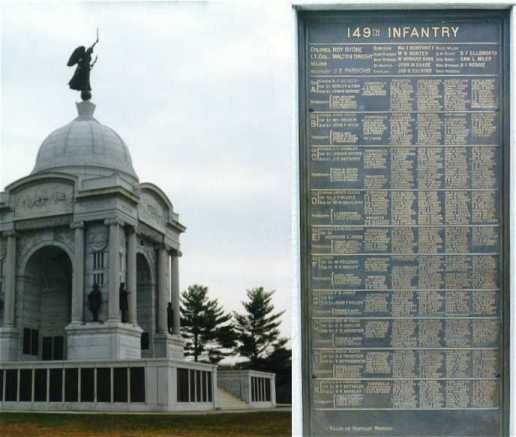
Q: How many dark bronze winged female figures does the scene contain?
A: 1